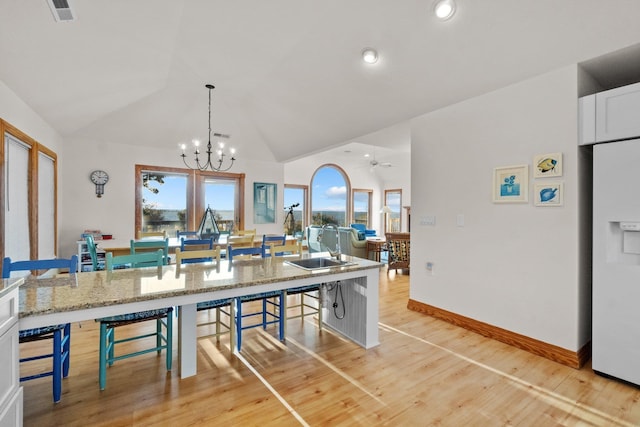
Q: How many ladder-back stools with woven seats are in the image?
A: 5